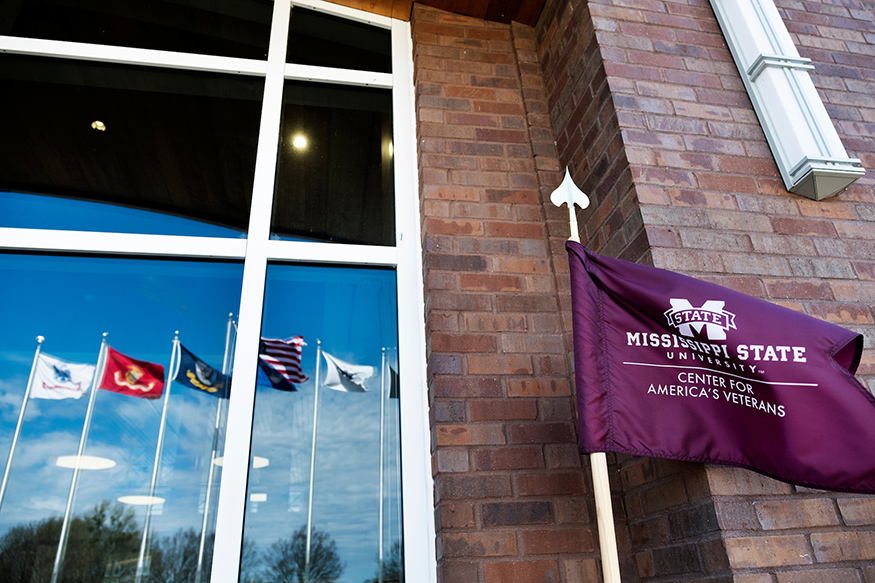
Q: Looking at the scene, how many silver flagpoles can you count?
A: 6